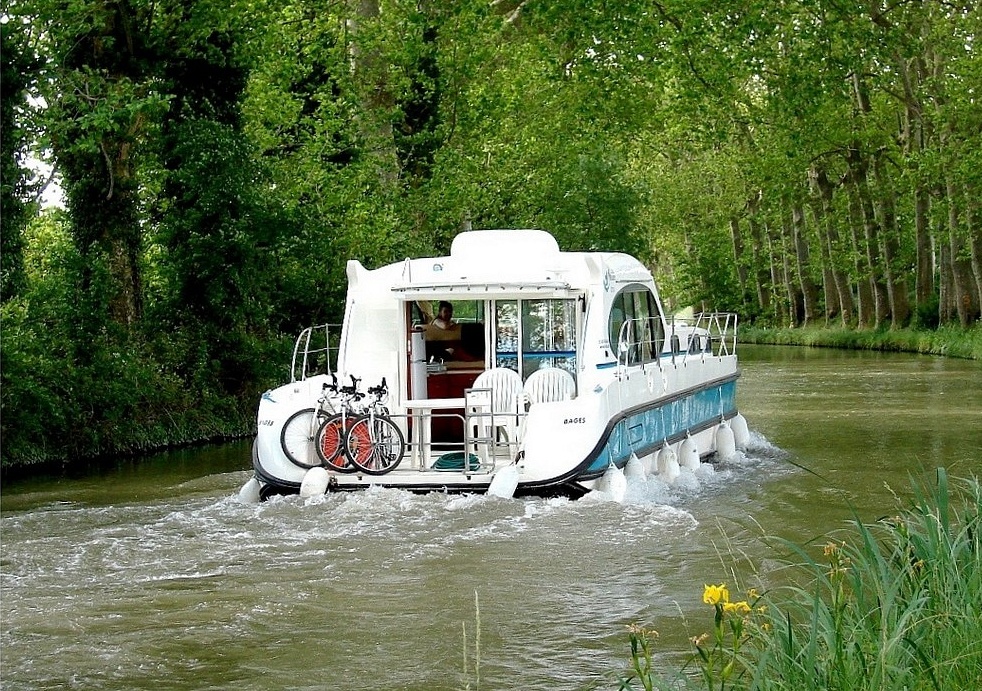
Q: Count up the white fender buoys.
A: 9